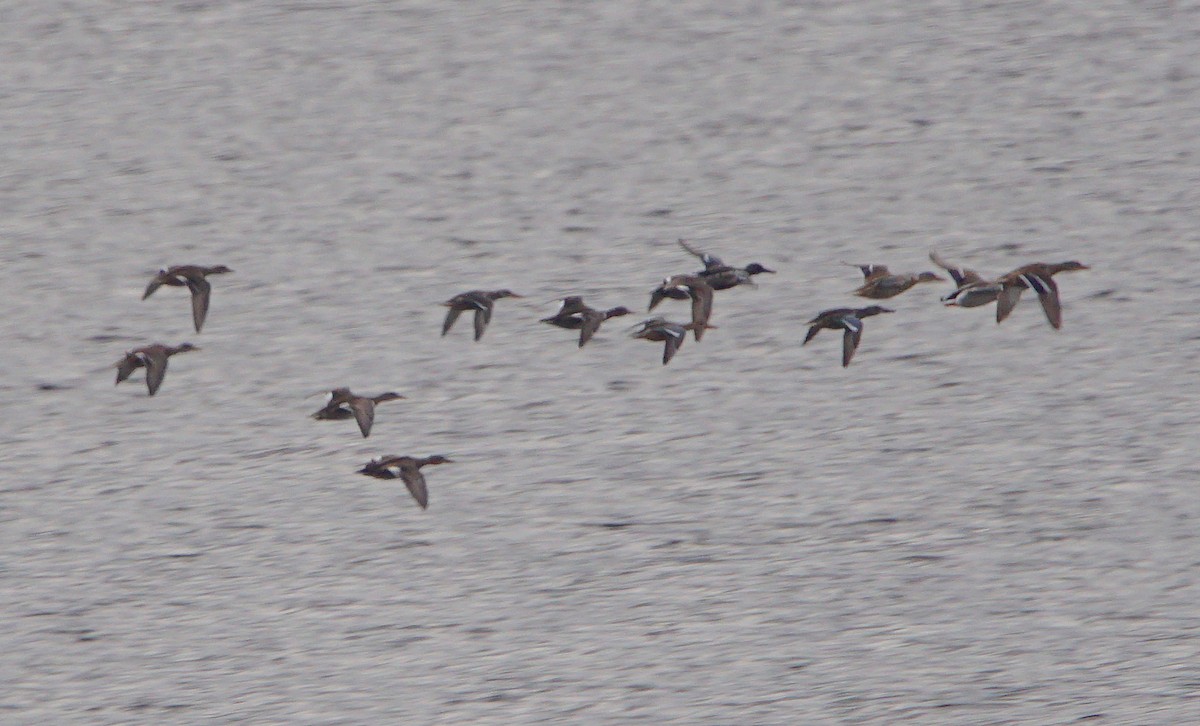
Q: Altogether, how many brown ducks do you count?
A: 13